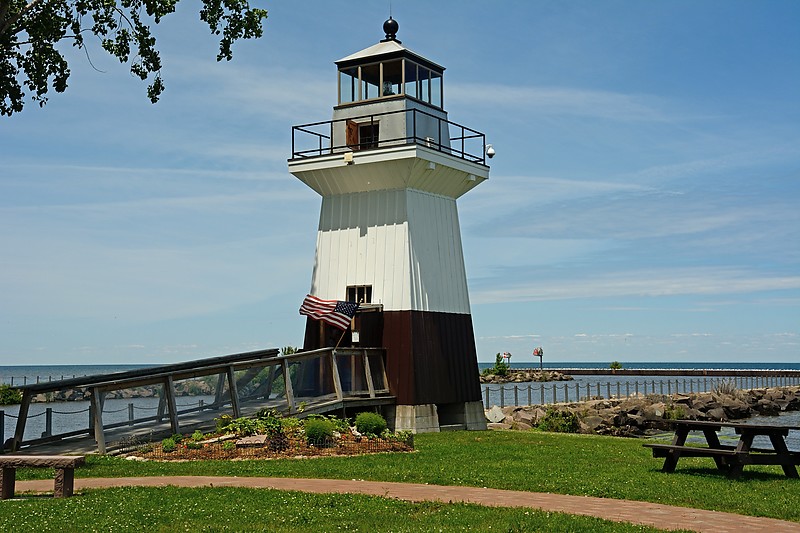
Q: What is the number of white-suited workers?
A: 0